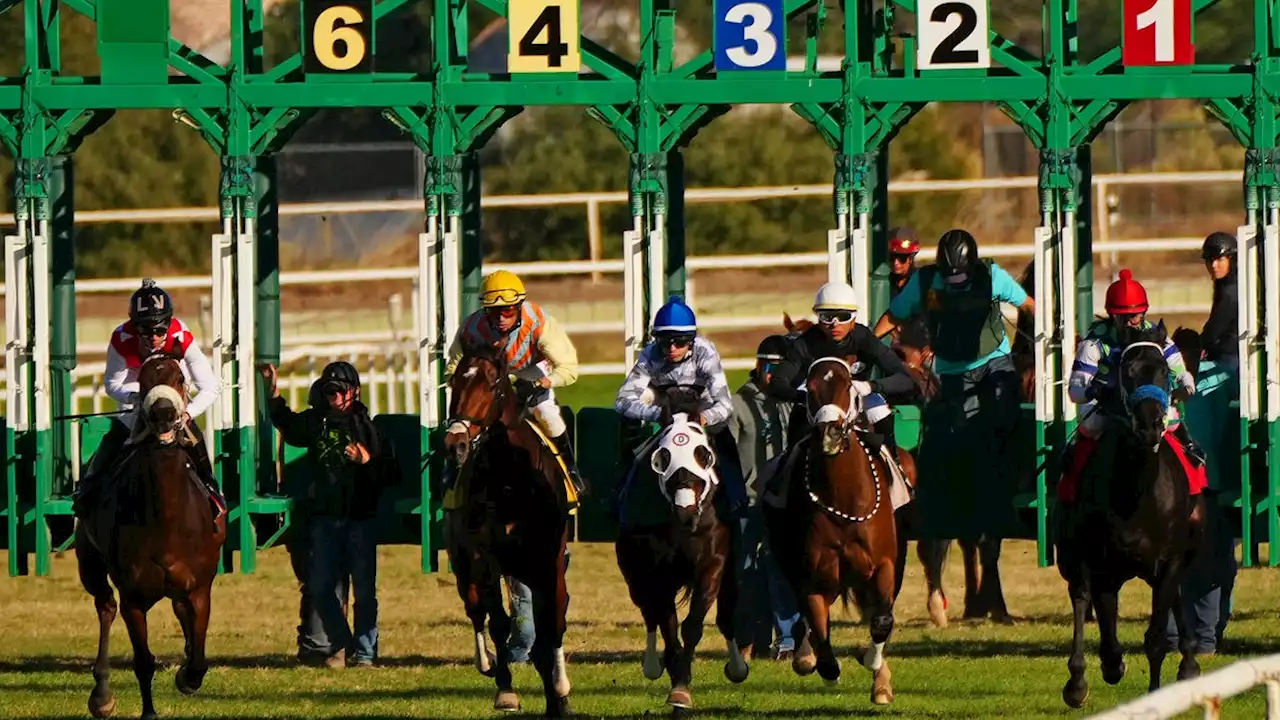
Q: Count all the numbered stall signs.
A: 5